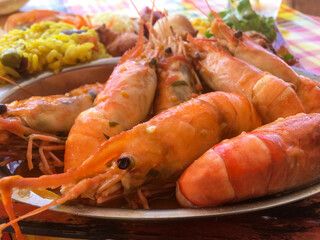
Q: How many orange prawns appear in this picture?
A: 7